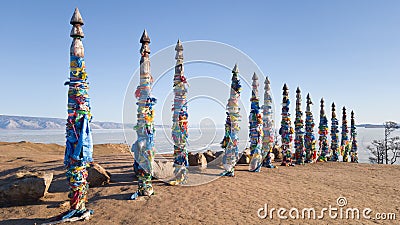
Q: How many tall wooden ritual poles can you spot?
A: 13